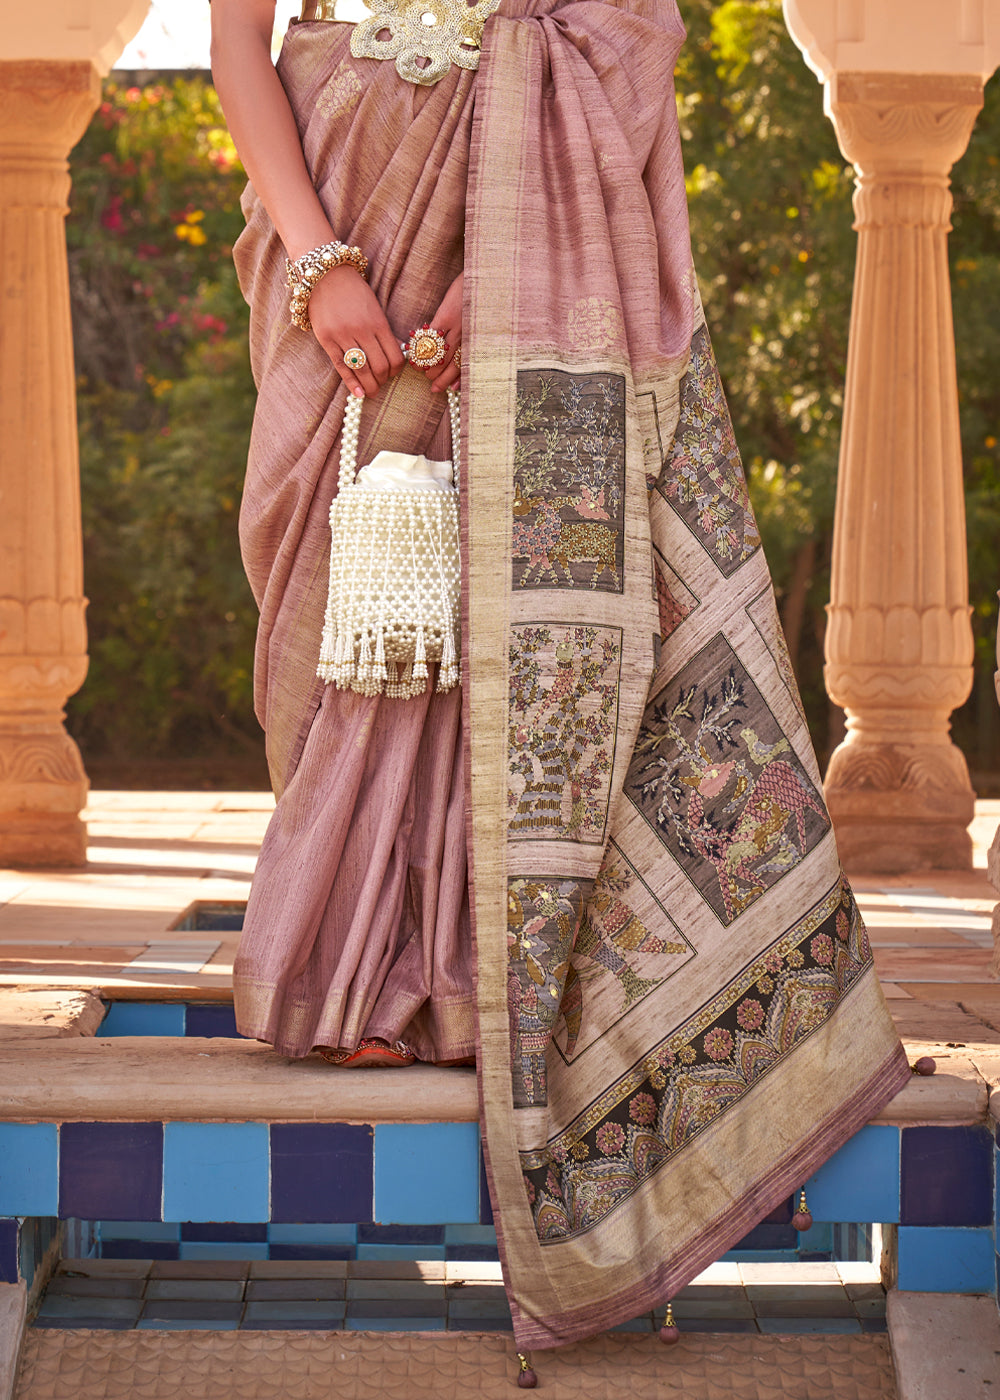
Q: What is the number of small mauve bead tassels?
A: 4